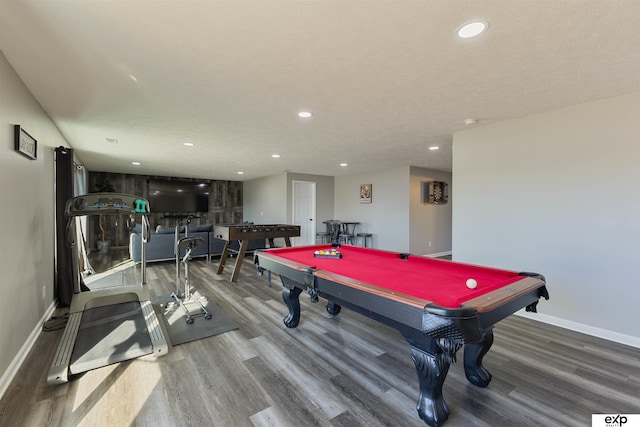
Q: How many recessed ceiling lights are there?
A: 8